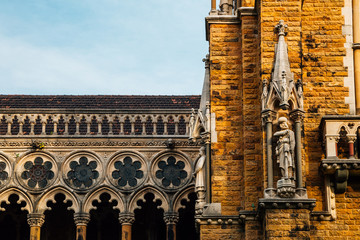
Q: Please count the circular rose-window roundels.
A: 5